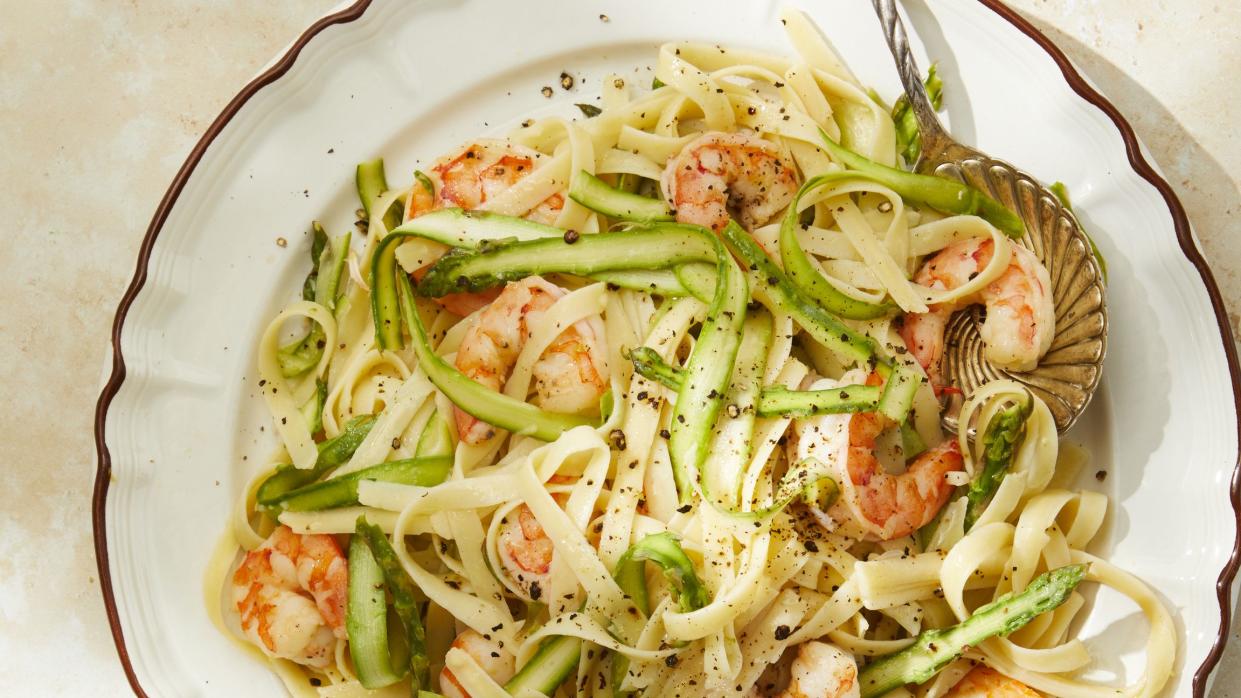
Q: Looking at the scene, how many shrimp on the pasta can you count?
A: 10